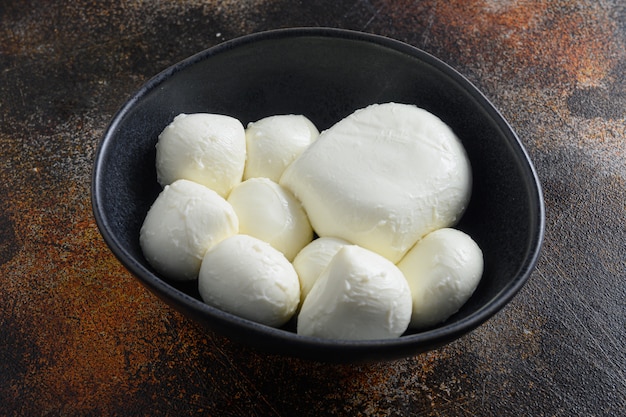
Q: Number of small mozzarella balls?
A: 8